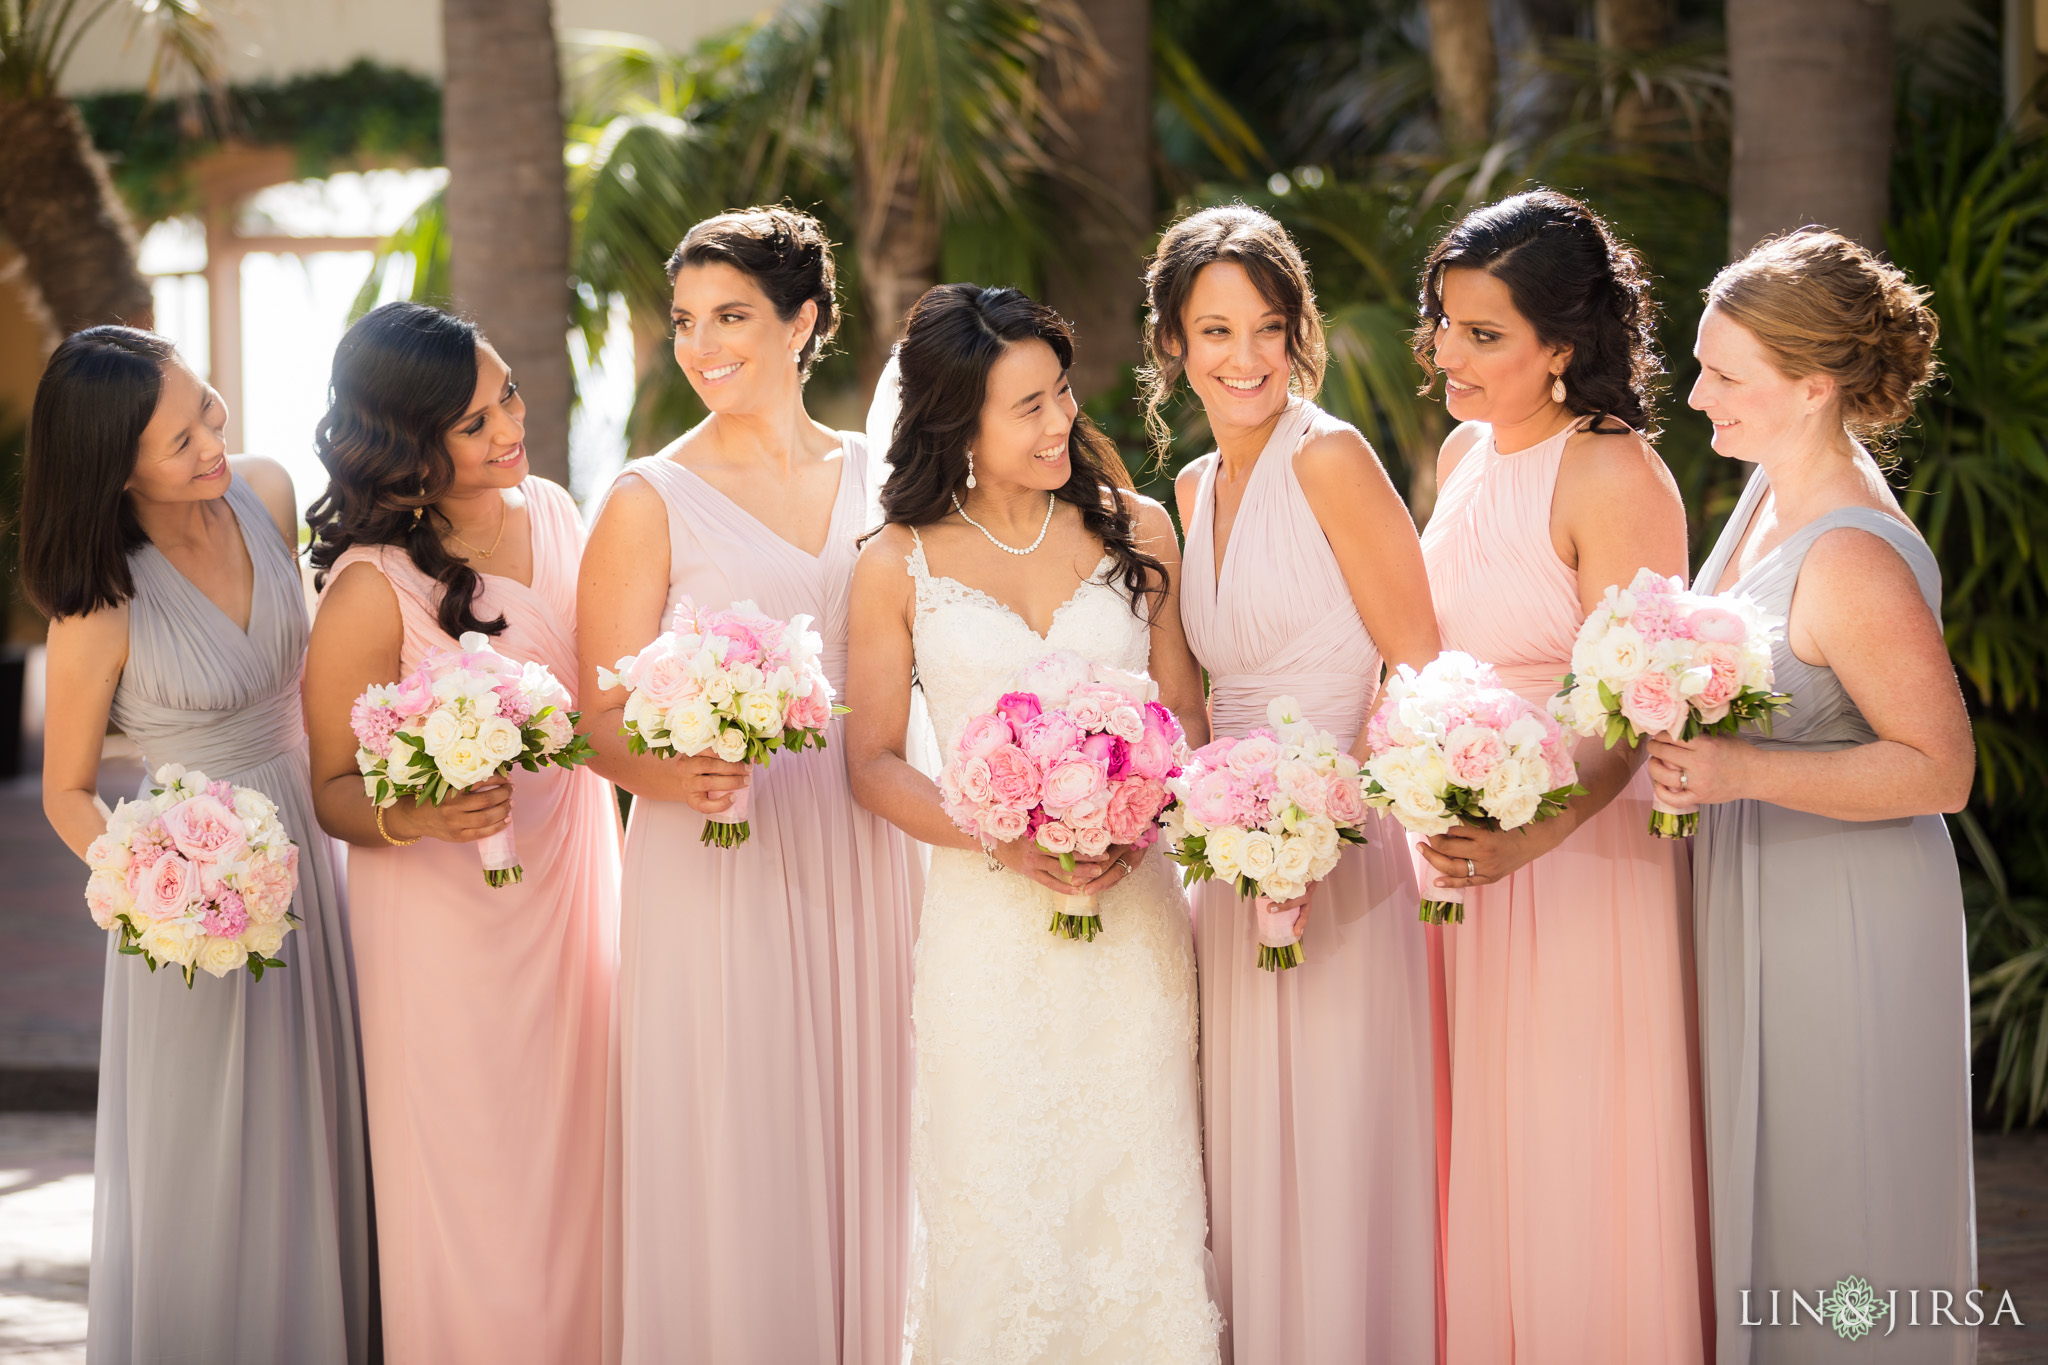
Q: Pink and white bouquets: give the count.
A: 6